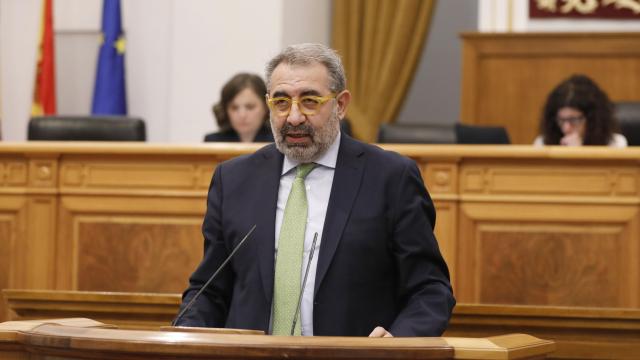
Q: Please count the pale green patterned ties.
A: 1